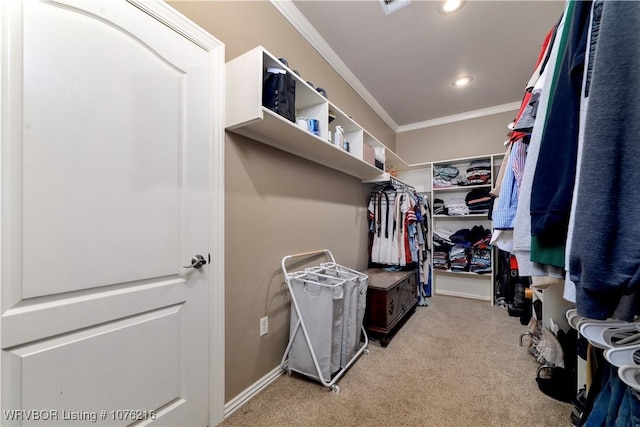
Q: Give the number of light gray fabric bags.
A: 3